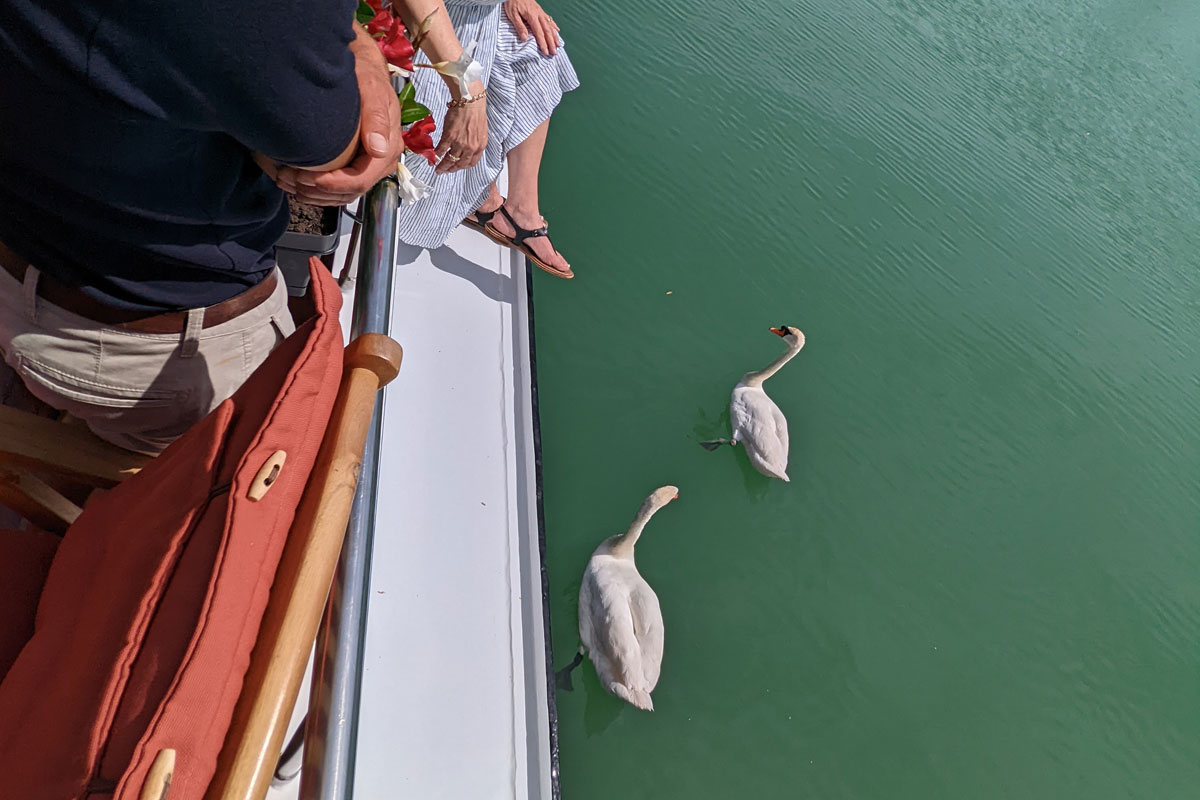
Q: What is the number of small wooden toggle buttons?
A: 2